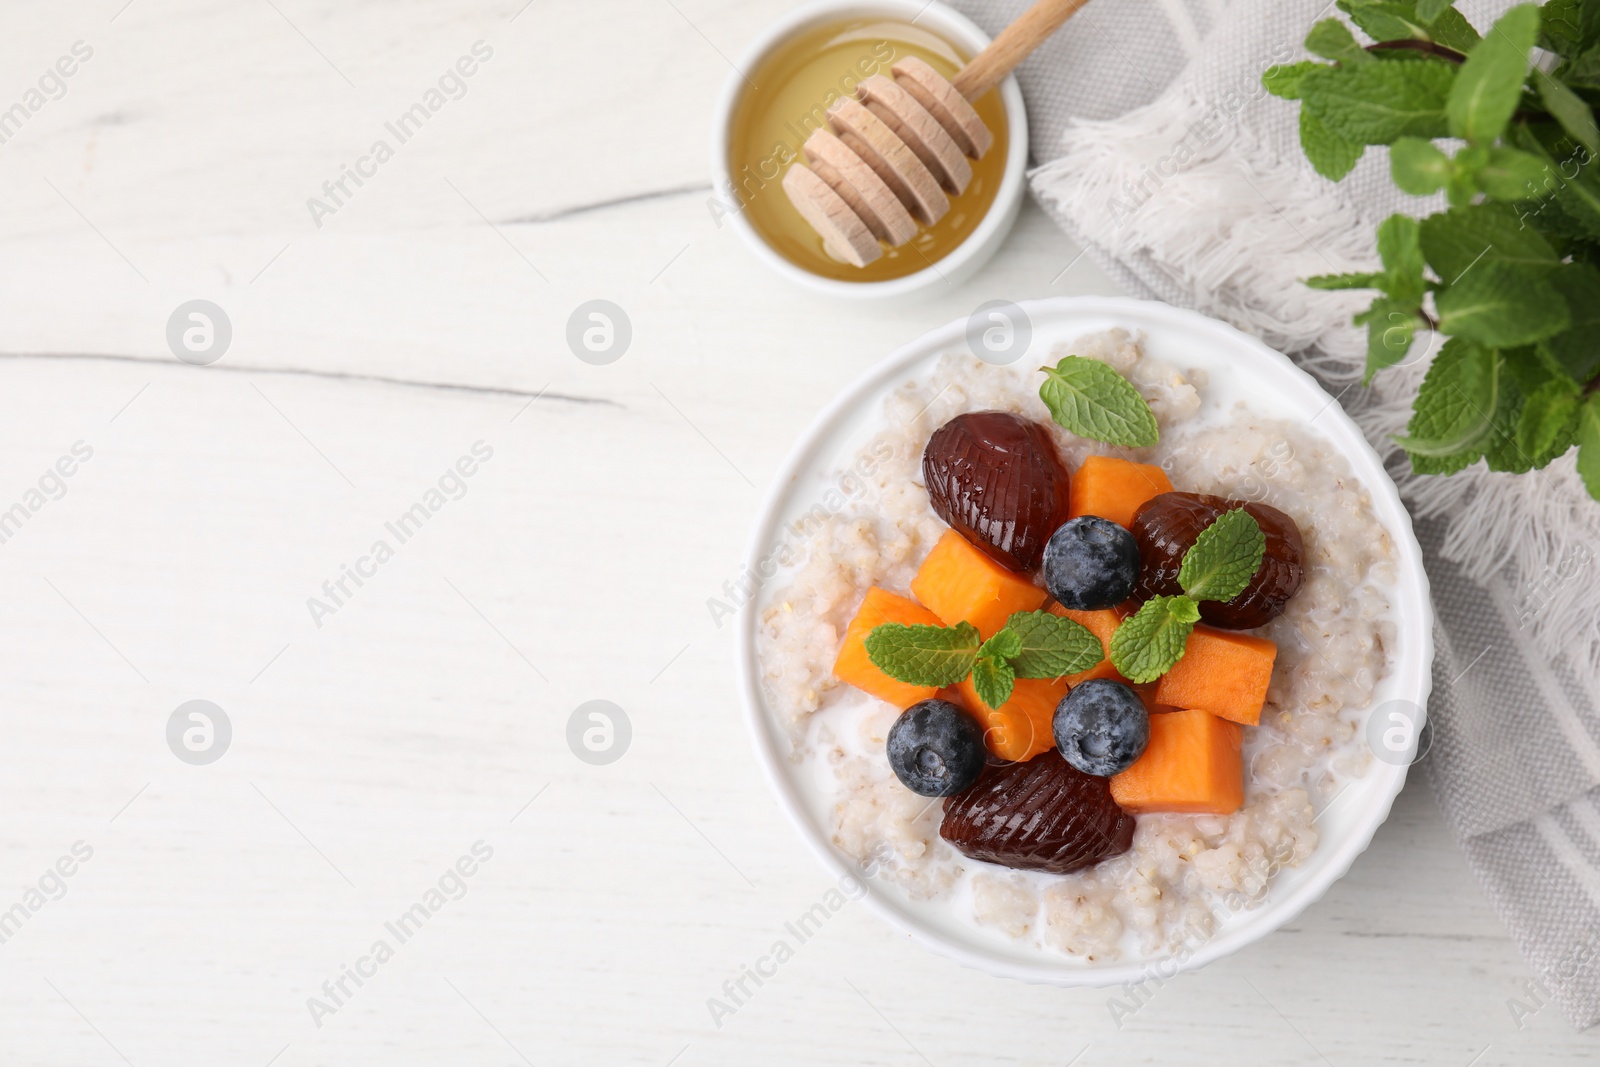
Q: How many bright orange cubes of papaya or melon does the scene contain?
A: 7